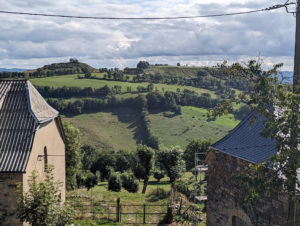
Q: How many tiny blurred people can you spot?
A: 0